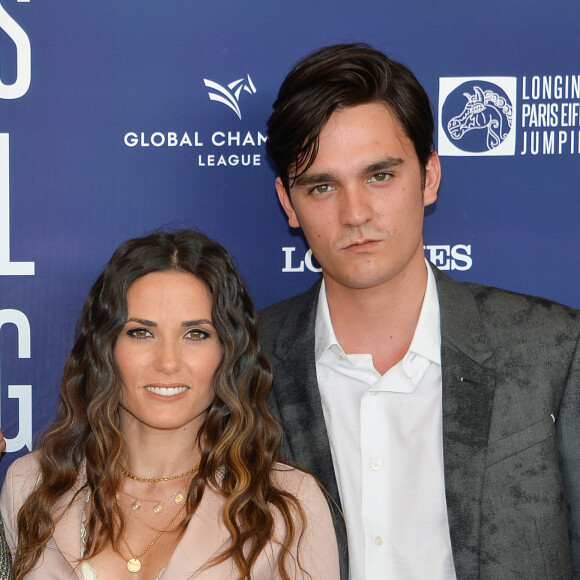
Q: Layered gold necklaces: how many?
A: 3